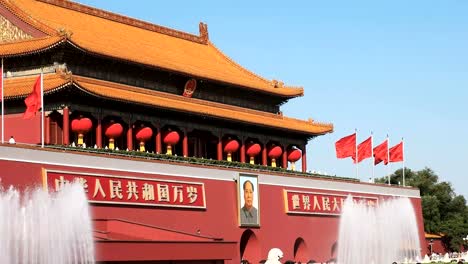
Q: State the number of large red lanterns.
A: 8